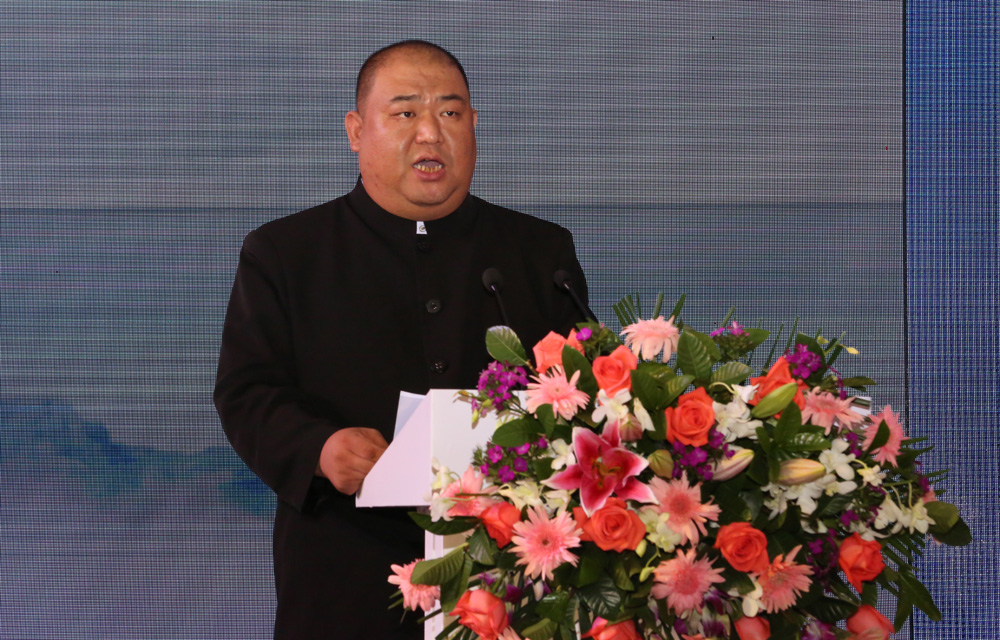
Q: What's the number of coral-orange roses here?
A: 12